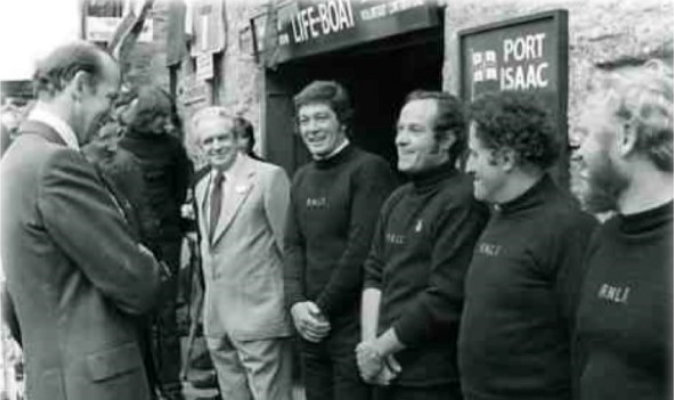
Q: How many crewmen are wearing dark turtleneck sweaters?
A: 4